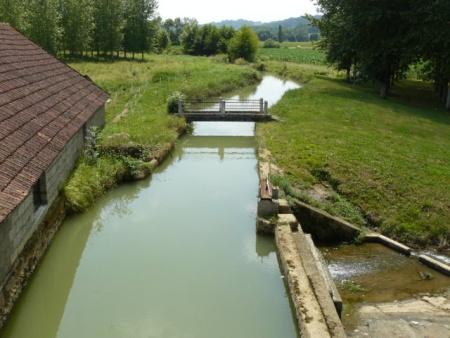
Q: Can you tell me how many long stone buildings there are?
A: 1